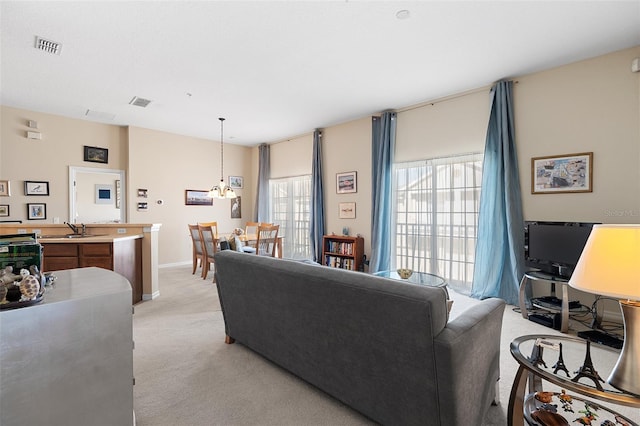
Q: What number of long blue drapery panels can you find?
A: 4